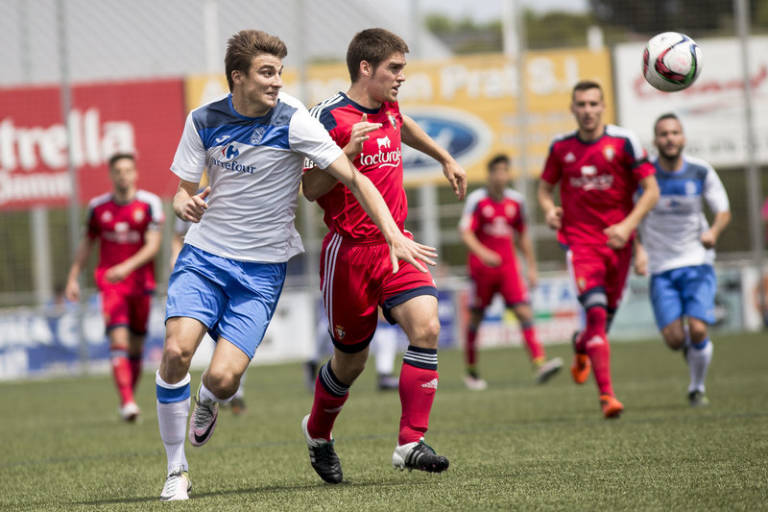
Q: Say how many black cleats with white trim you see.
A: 2